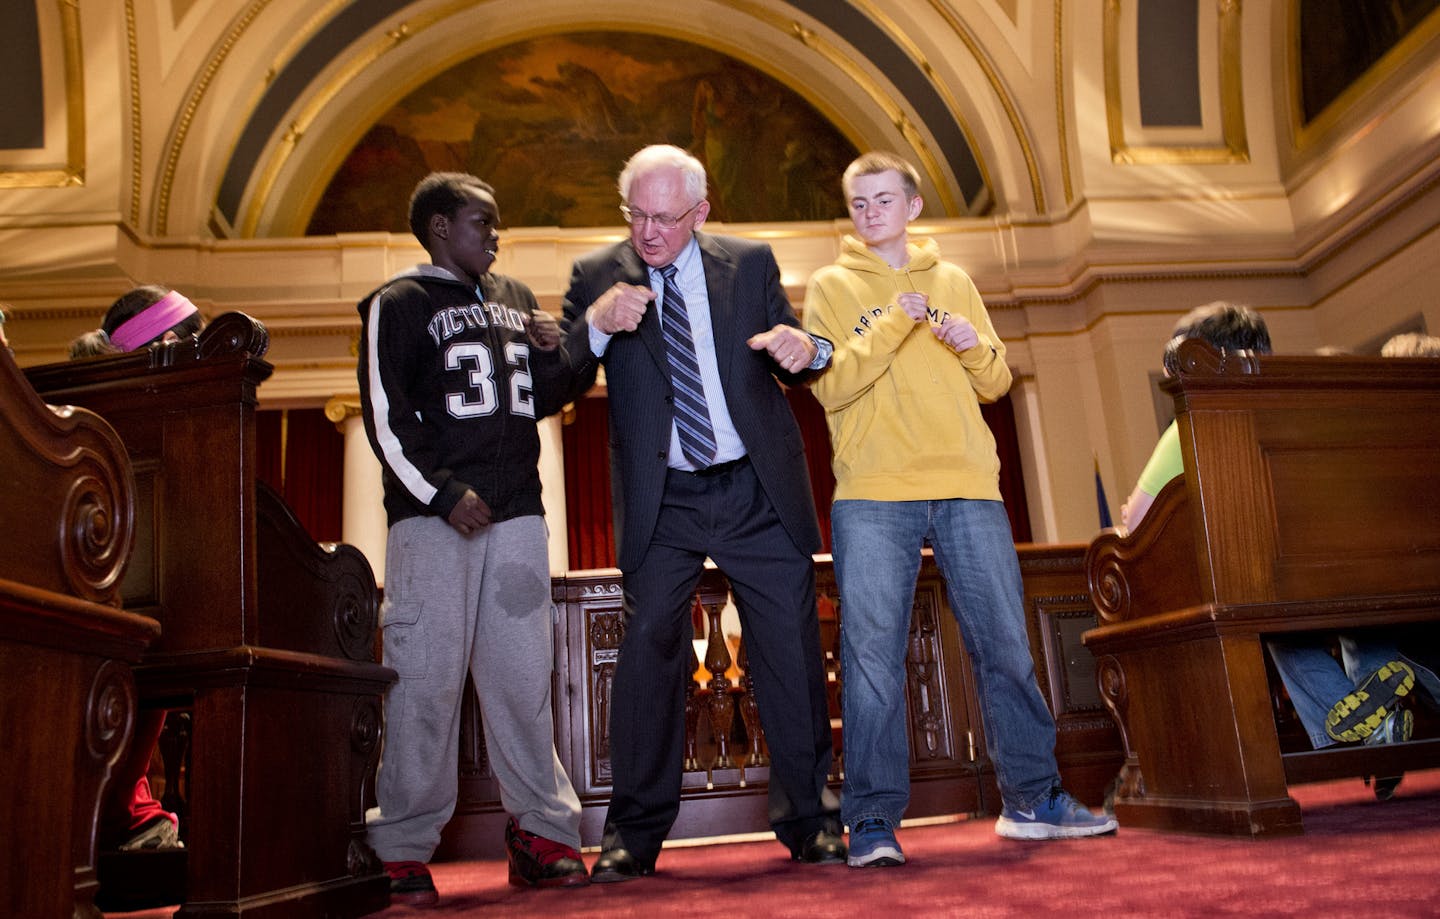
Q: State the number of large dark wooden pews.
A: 3